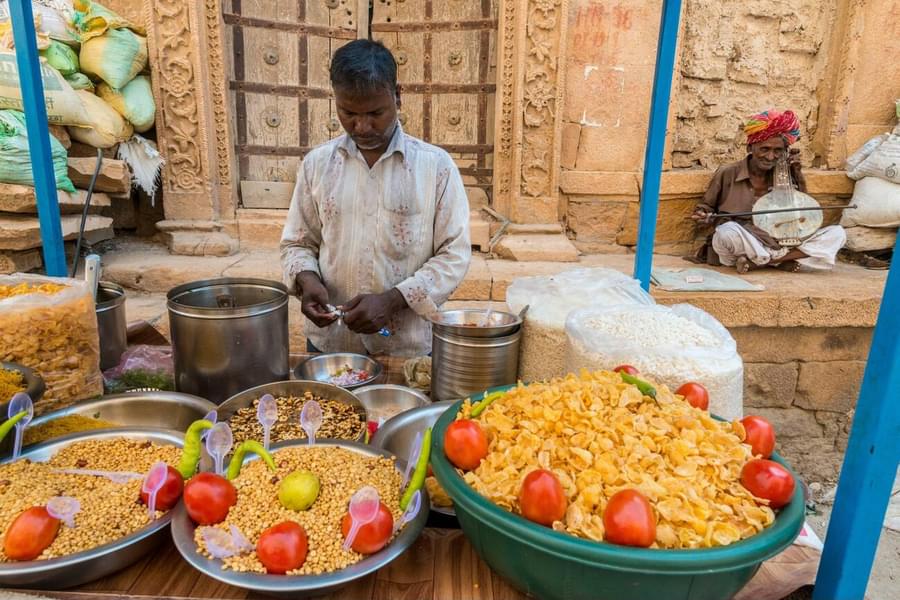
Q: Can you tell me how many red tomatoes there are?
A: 12